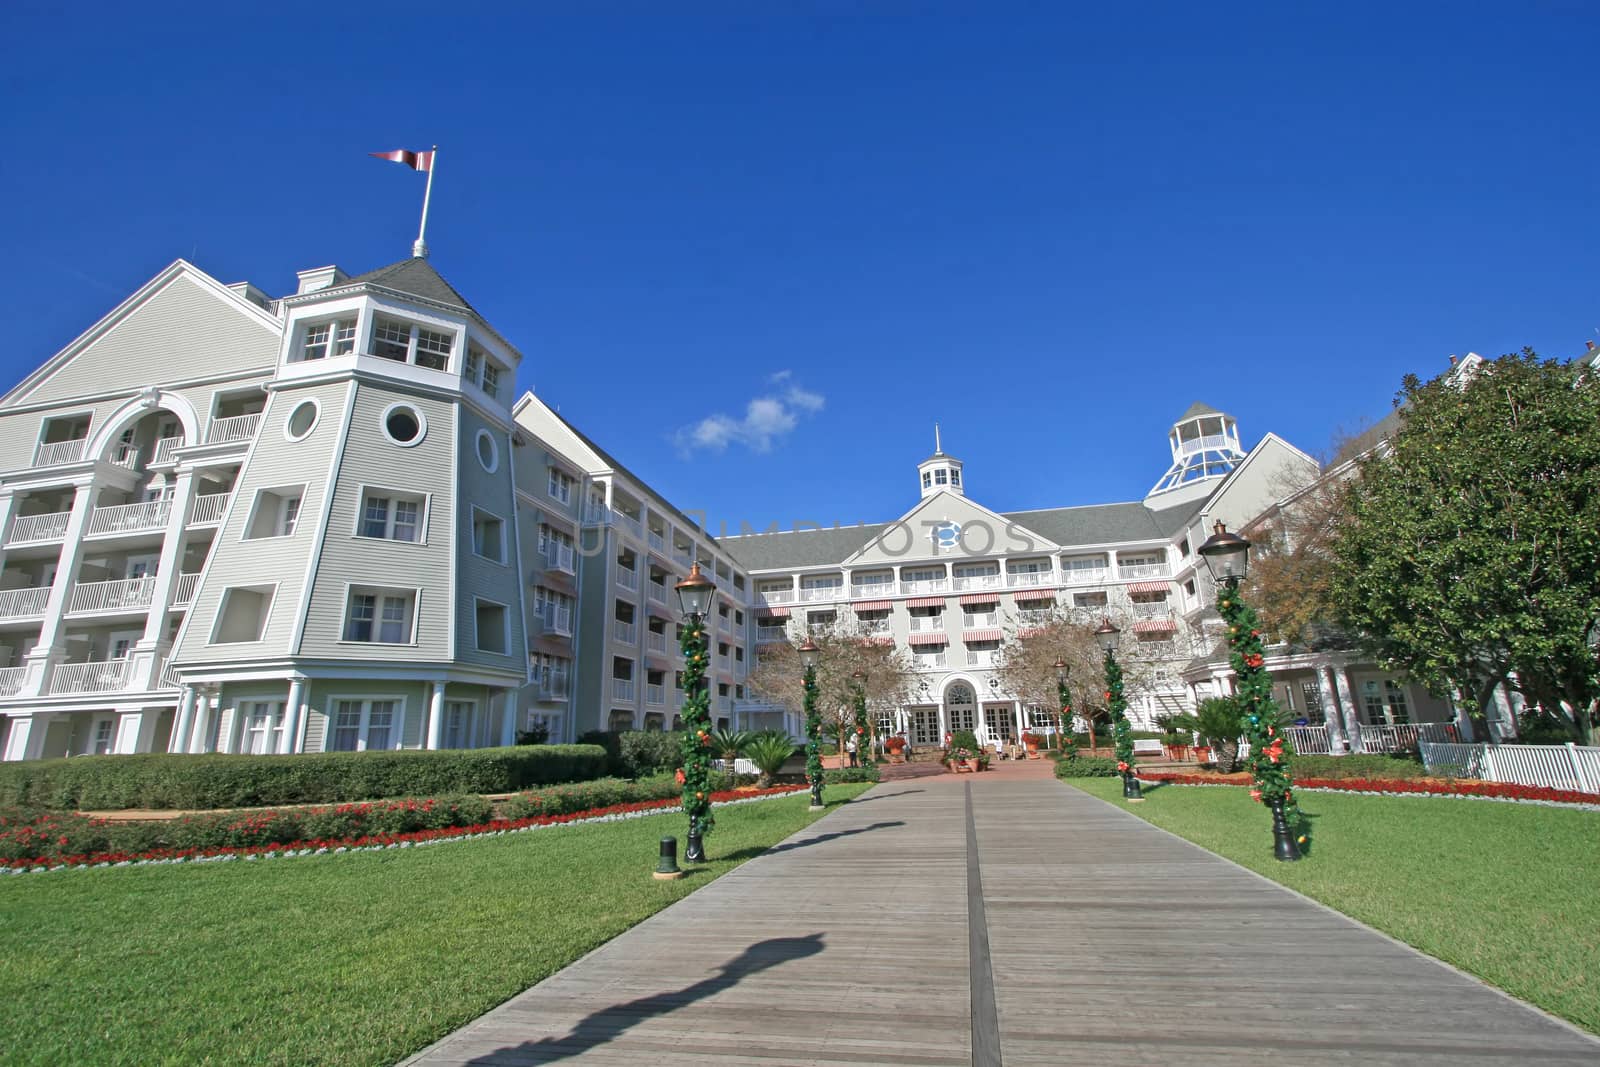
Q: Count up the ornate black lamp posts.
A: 6